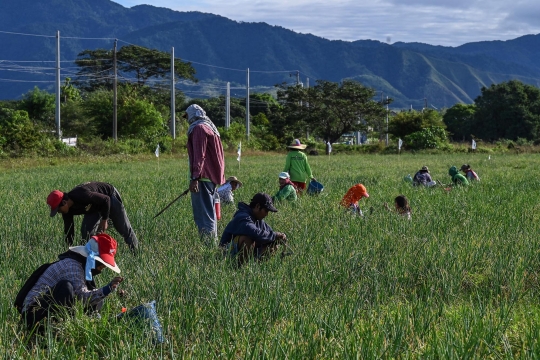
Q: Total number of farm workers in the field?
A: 12